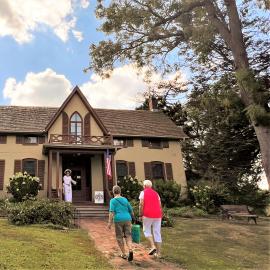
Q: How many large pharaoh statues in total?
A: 0